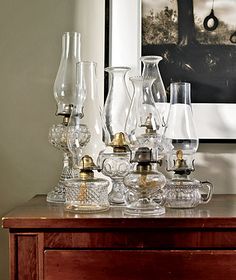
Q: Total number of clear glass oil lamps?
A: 6